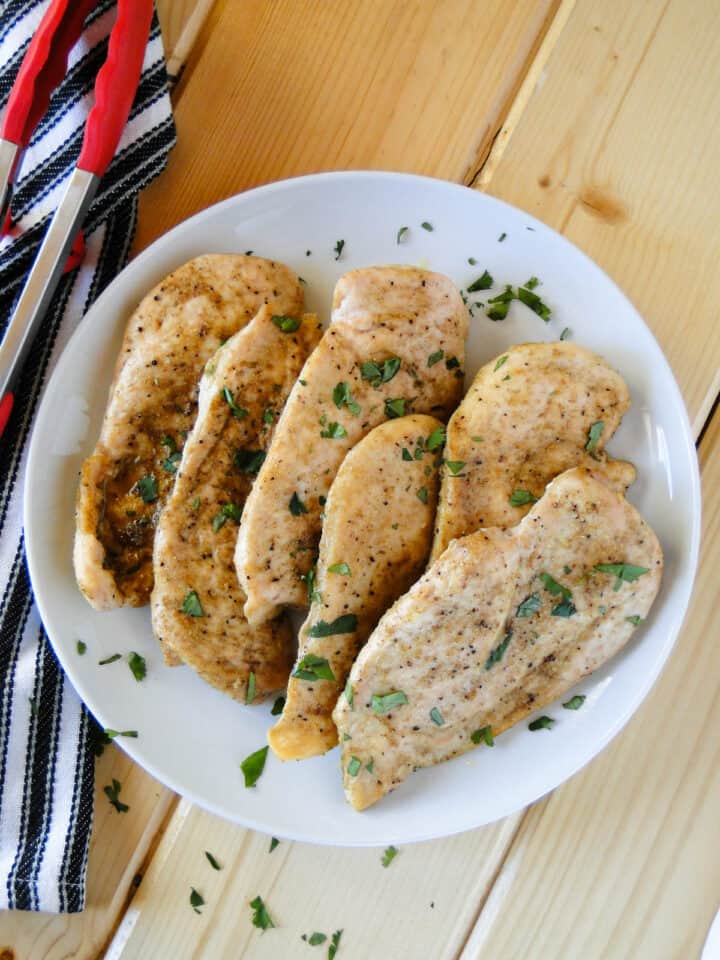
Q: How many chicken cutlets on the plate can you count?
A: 6